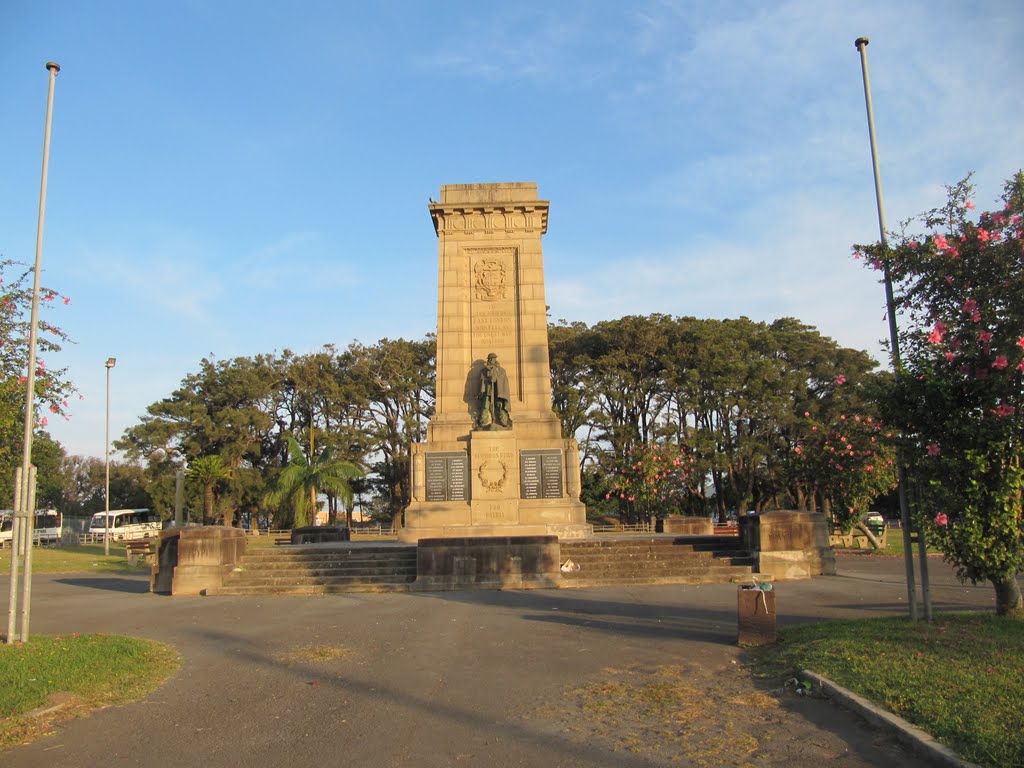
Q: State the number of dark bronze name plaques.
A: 2